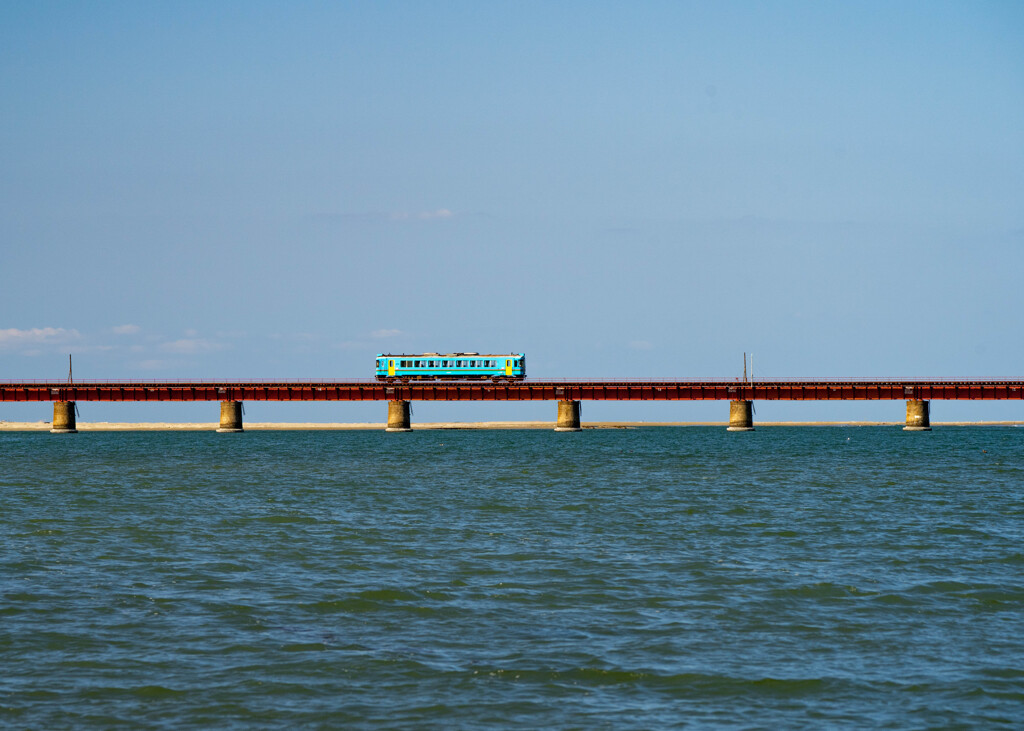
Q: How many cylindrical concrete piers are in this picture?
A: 6